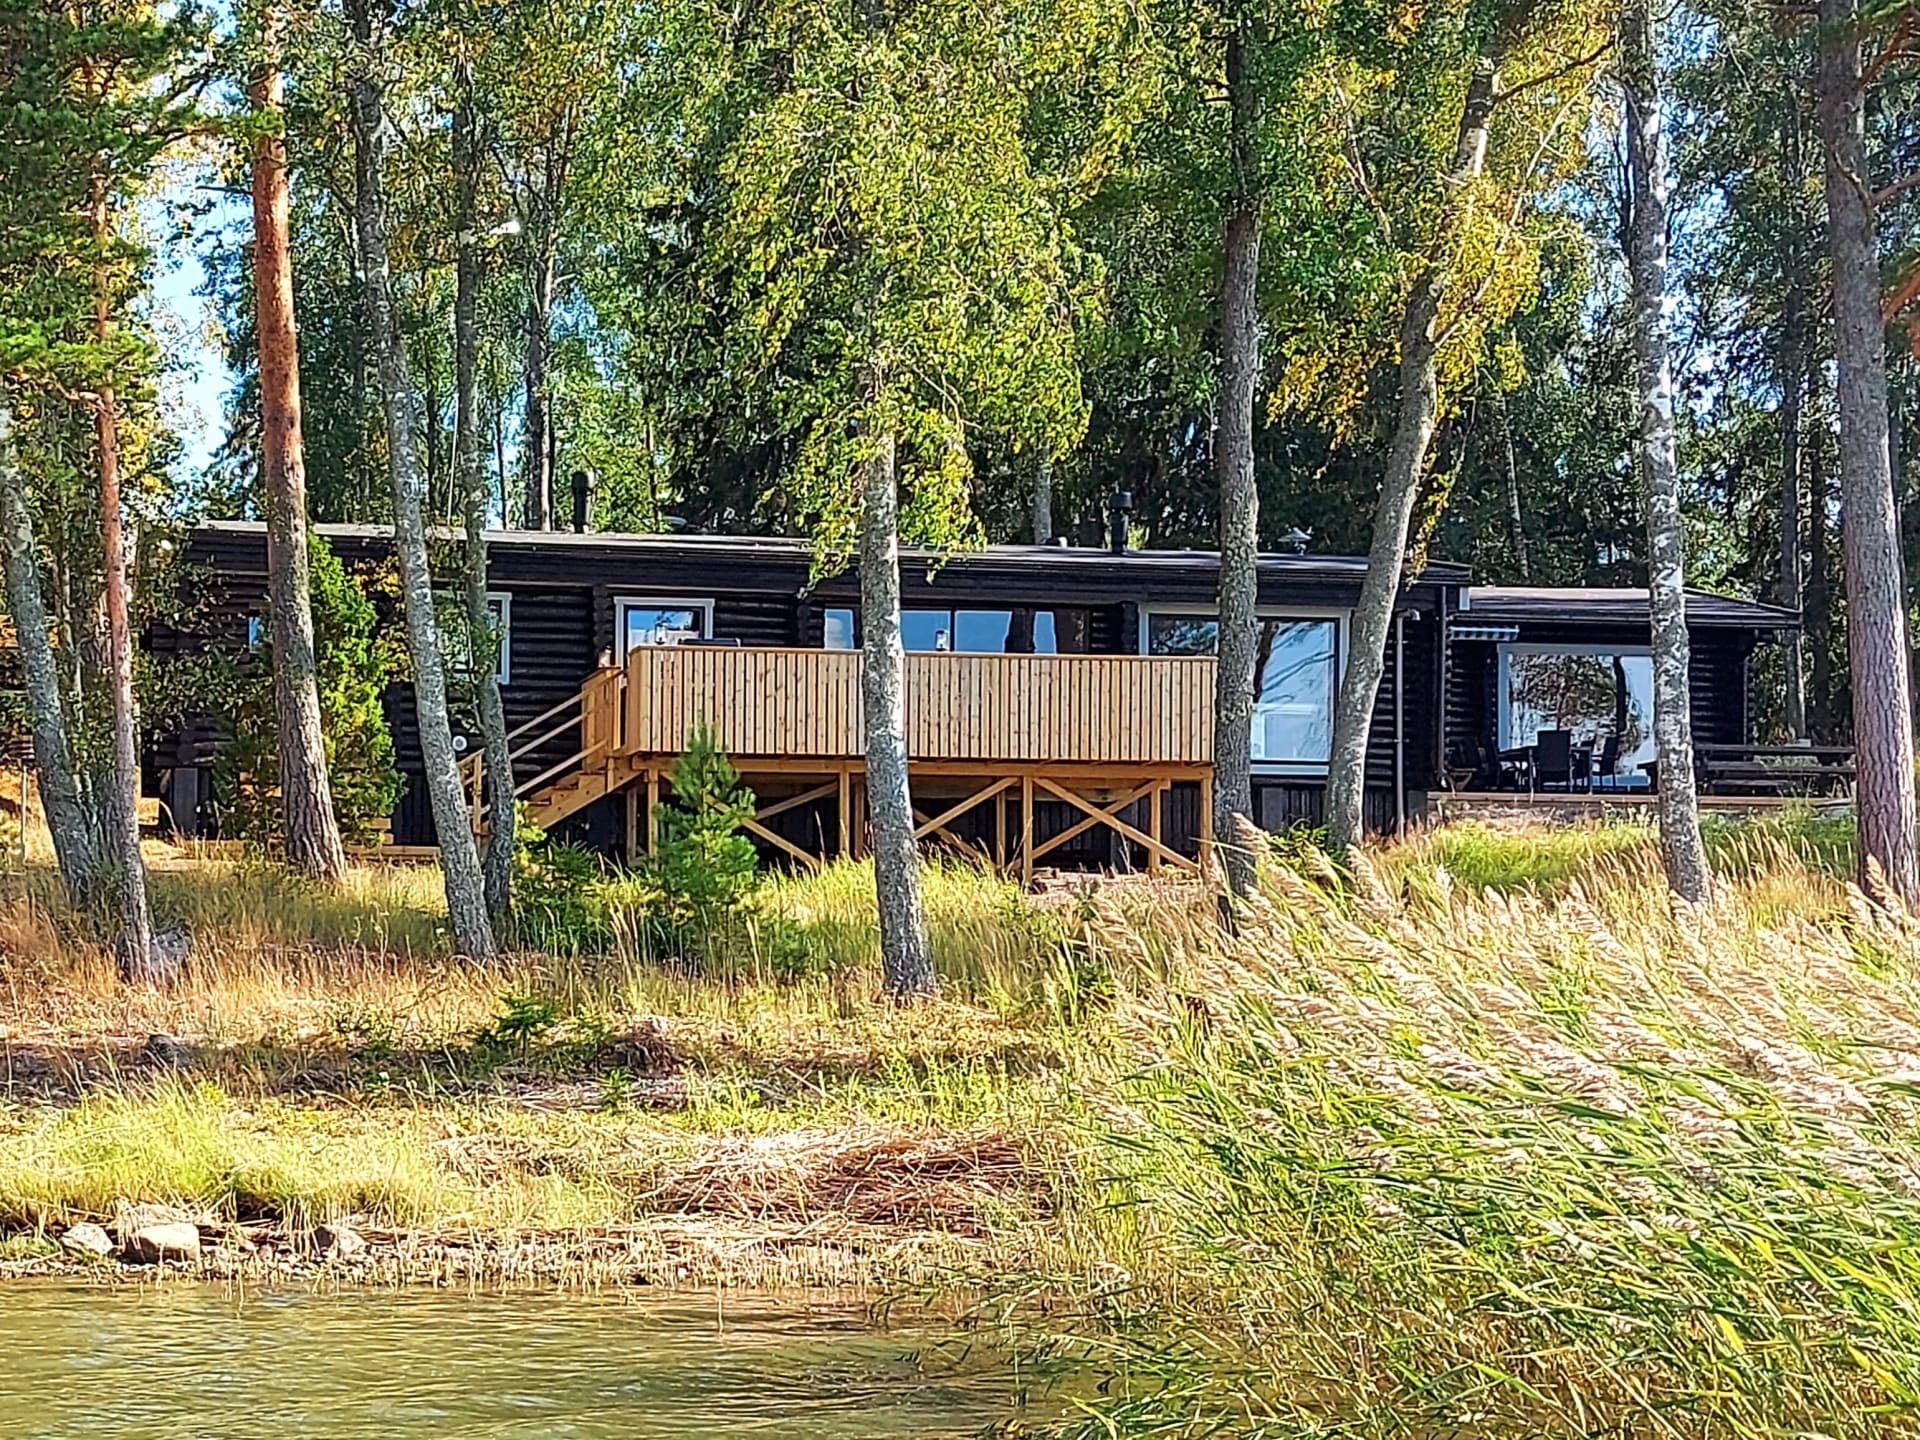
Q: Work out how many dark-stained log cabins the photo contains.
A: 1